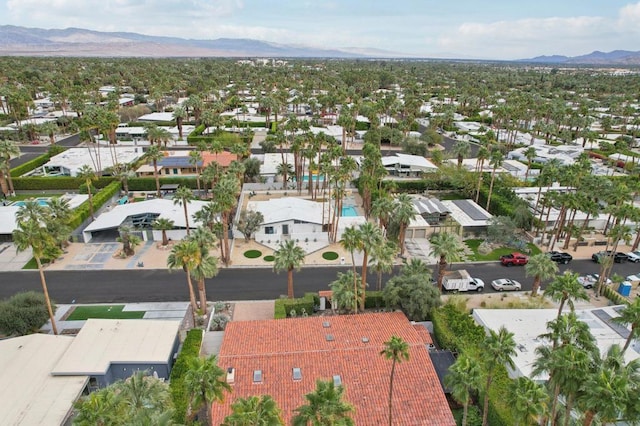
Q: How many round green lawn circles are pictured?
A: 3